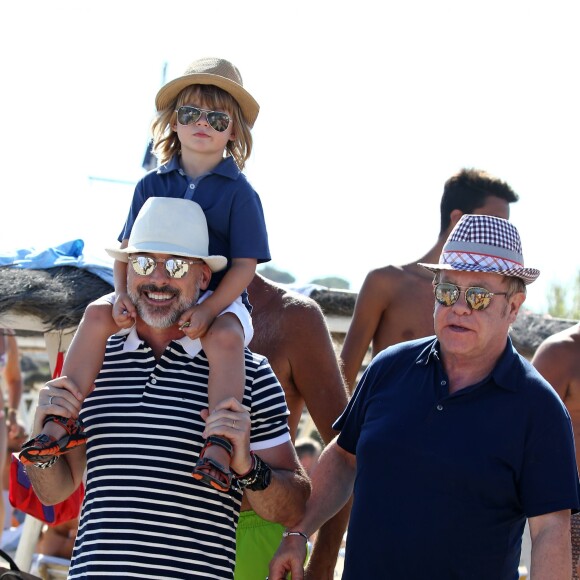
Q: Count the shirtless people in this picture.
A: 3